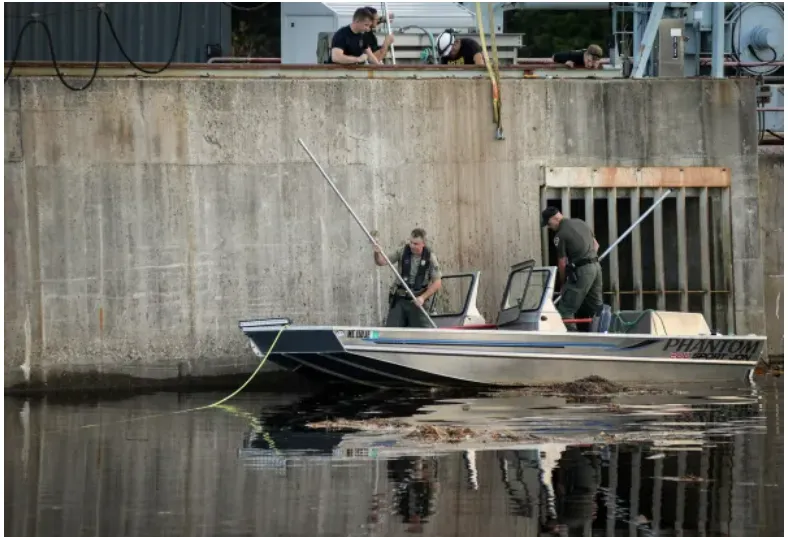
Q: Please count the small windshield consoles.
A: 2